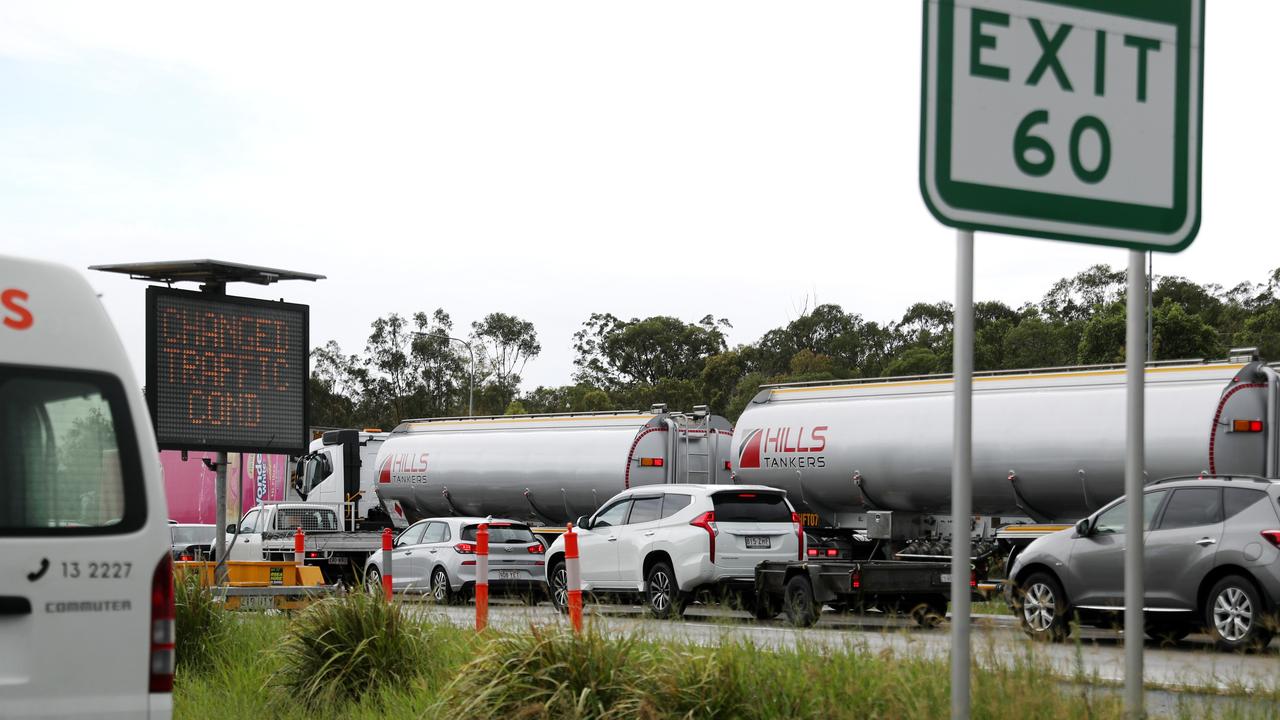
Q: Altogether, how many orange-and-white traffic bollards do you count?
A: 4